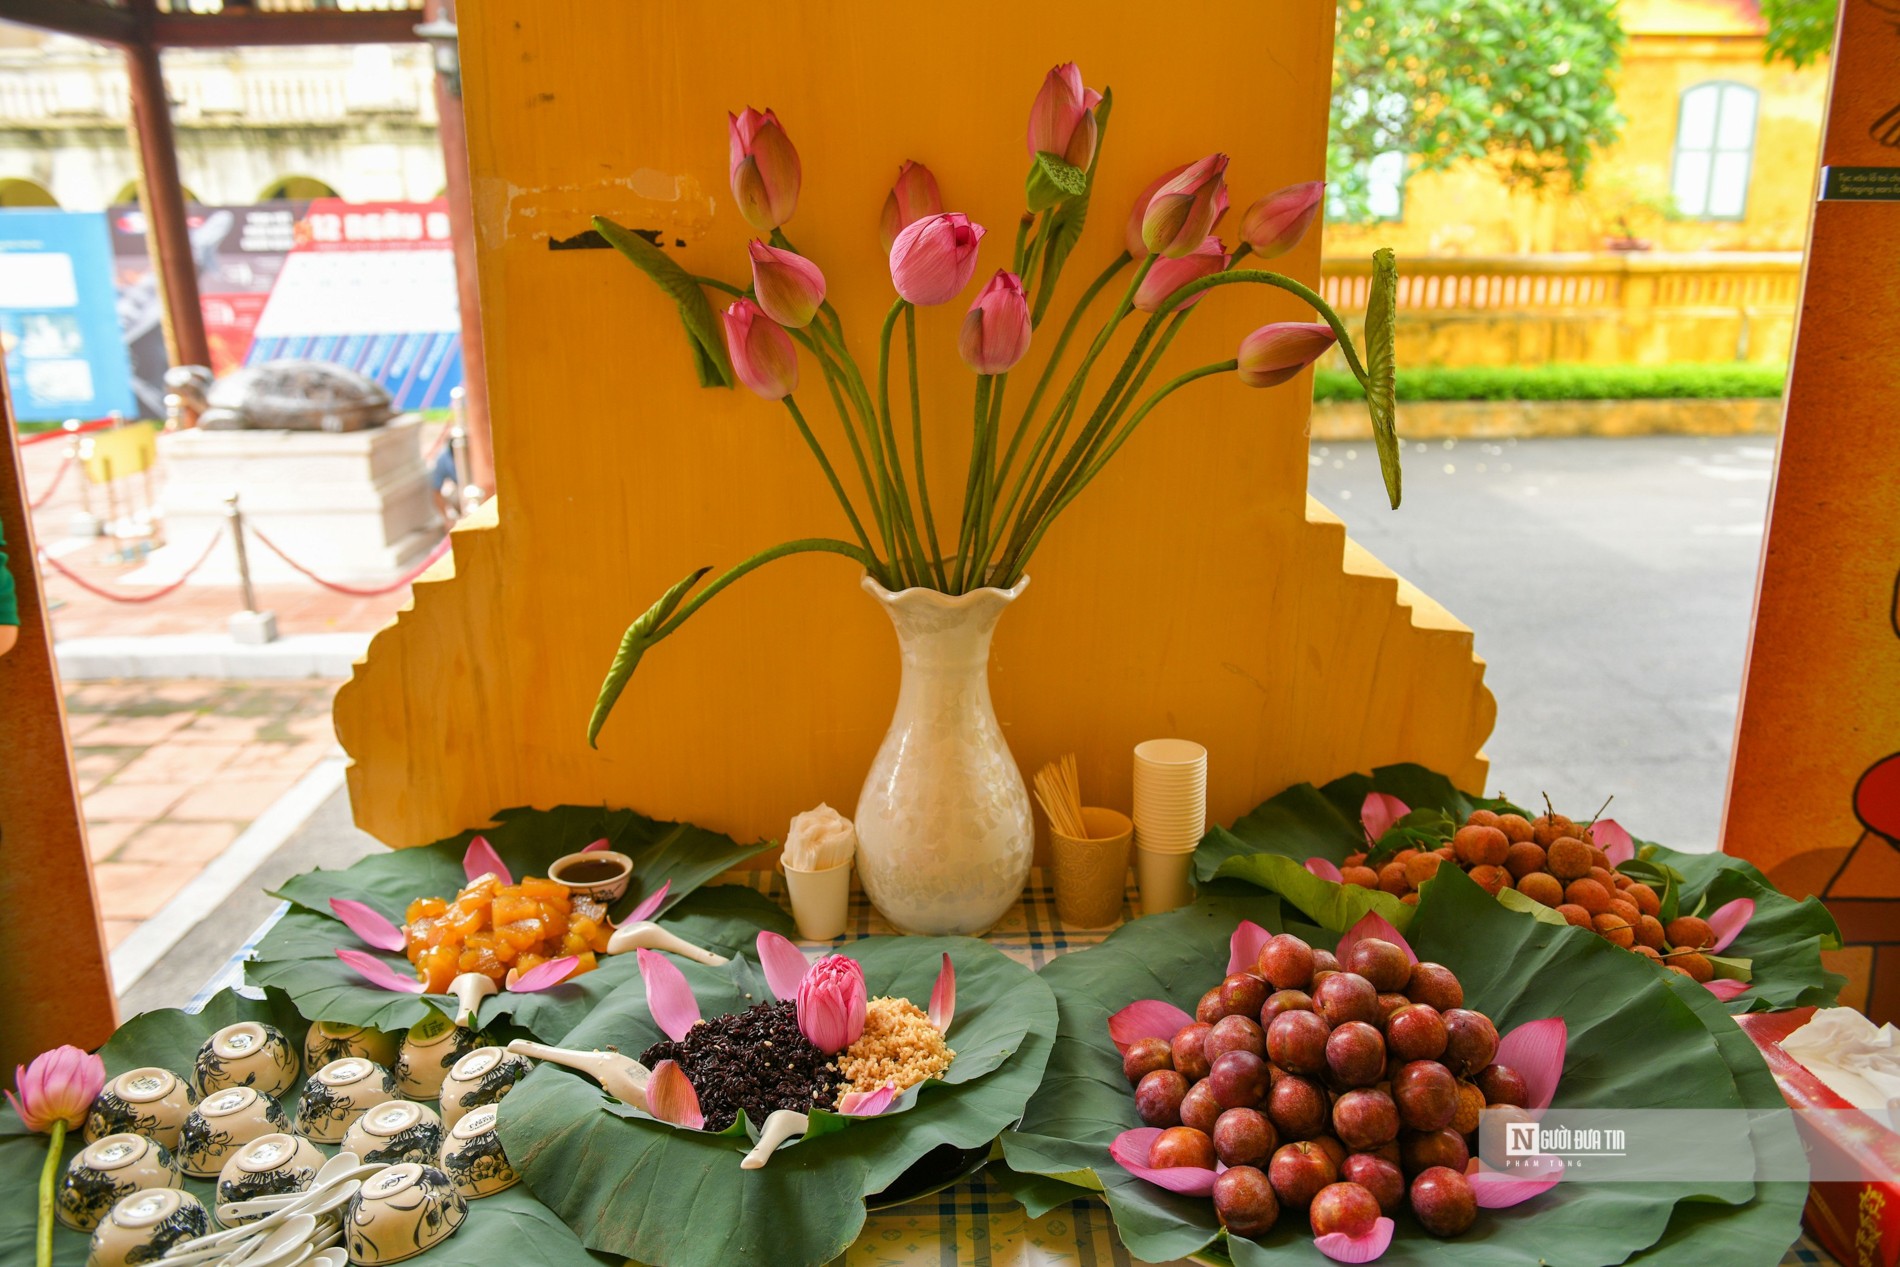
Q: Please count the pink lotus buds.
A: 14